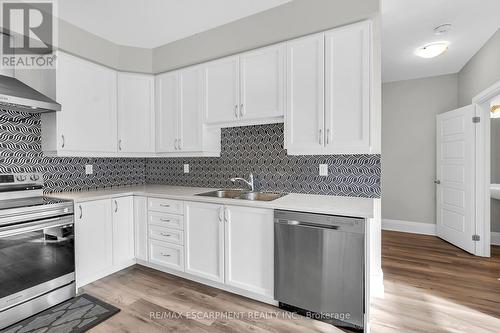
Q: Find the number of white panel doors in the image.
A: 1